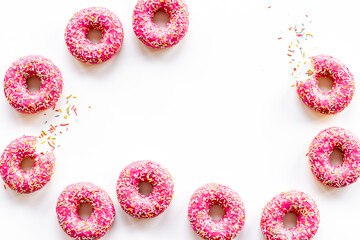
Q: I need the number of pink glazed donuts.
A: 10